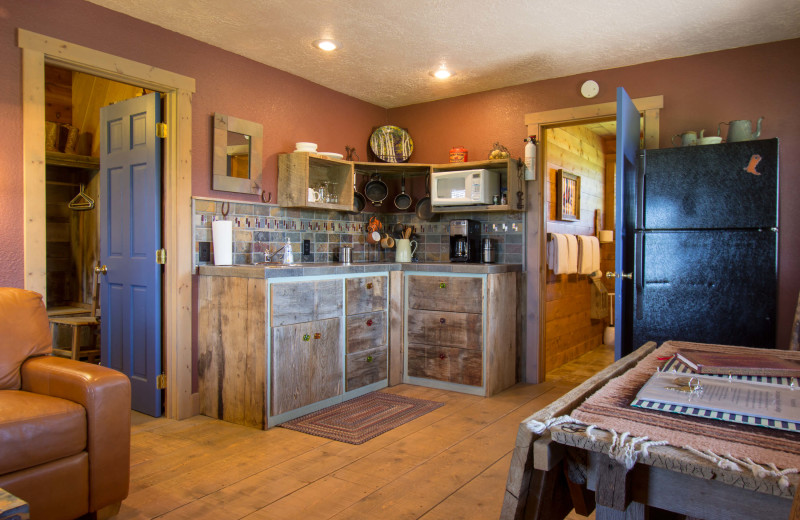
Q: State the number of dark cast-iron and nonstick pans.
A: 4